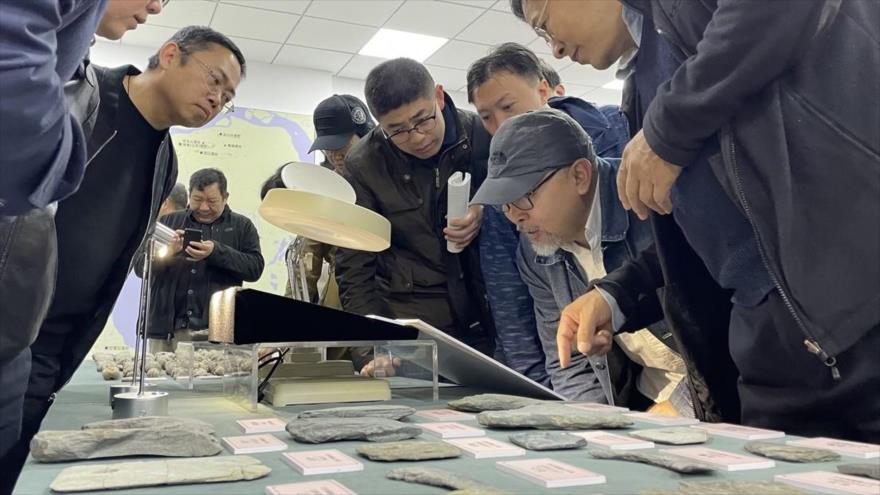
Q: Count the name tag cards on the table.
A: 15